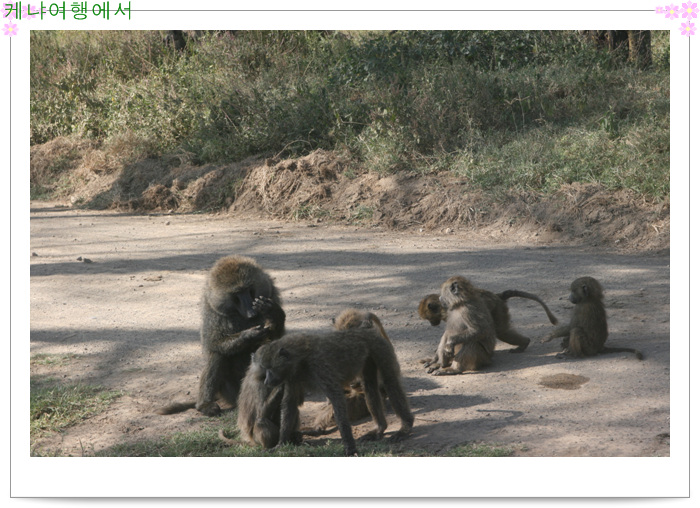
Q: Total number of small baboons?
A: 3